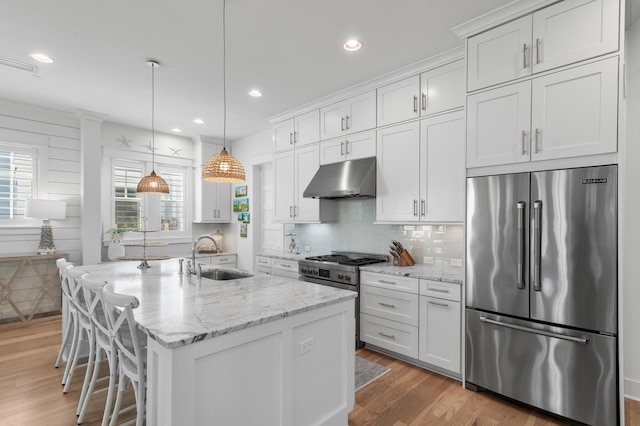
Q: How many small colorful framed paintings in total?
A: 5